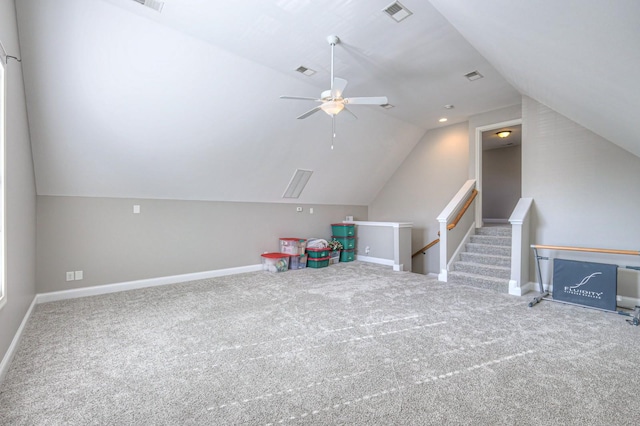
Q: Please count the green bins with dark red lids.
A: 5